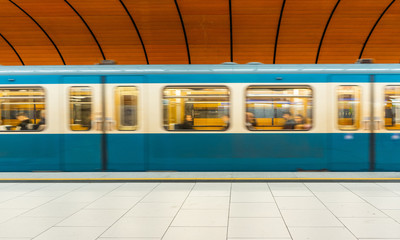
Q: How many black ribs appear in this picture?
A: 9